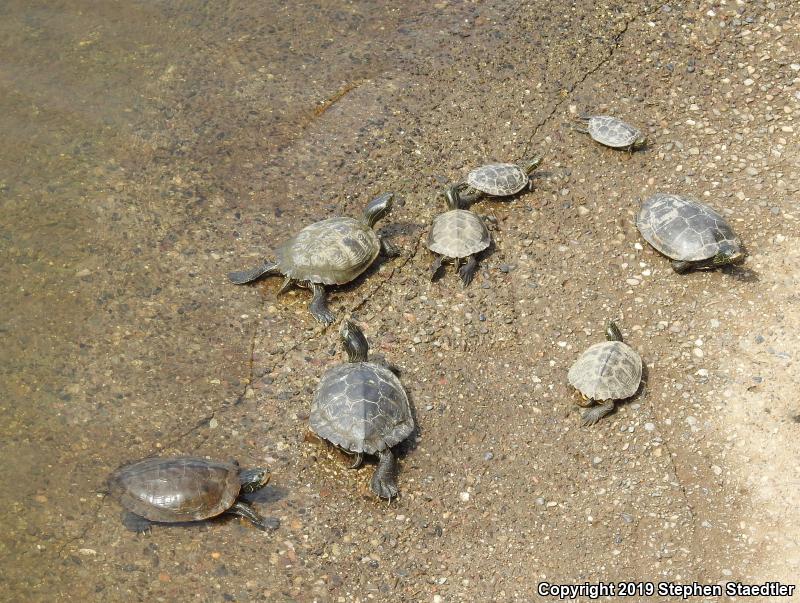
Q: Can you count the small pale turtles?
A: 4